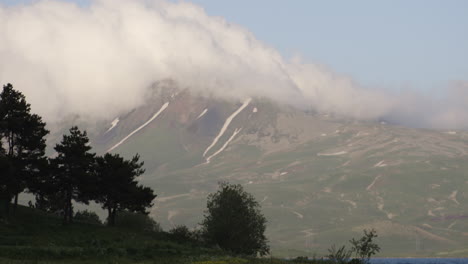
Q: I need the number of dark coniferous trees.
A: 3